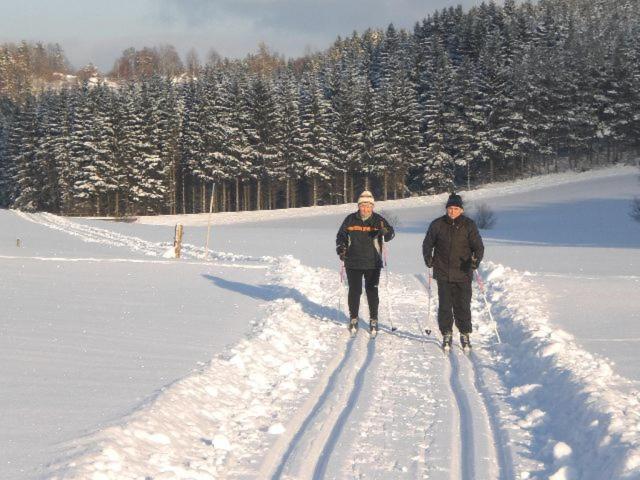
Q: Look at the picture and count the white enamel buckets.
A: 0